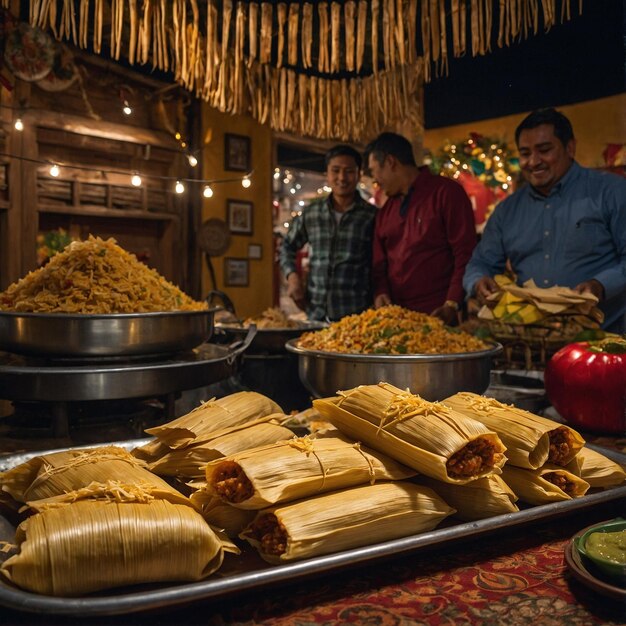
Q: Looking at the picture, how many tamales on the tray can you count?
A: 12